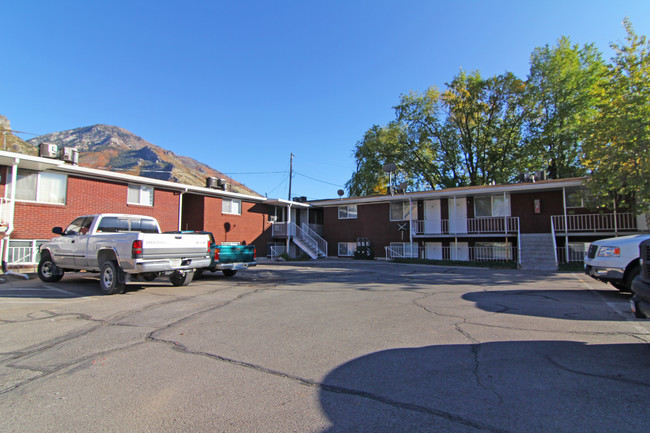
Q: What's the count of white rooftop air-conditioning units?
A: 2